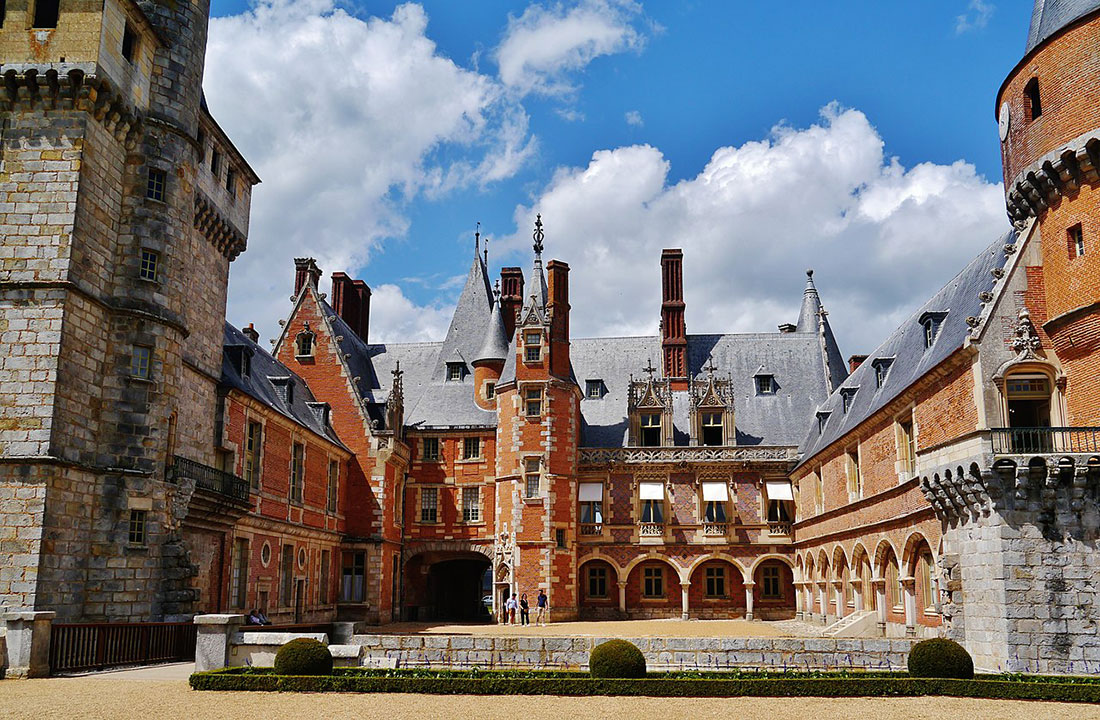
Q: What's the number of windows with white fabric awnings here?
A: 4